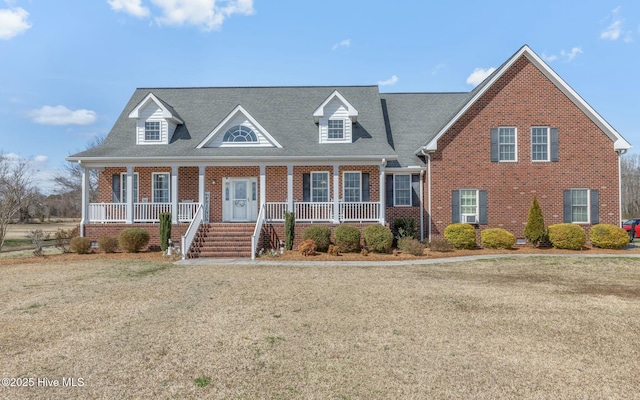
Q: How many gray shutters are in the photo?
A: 11